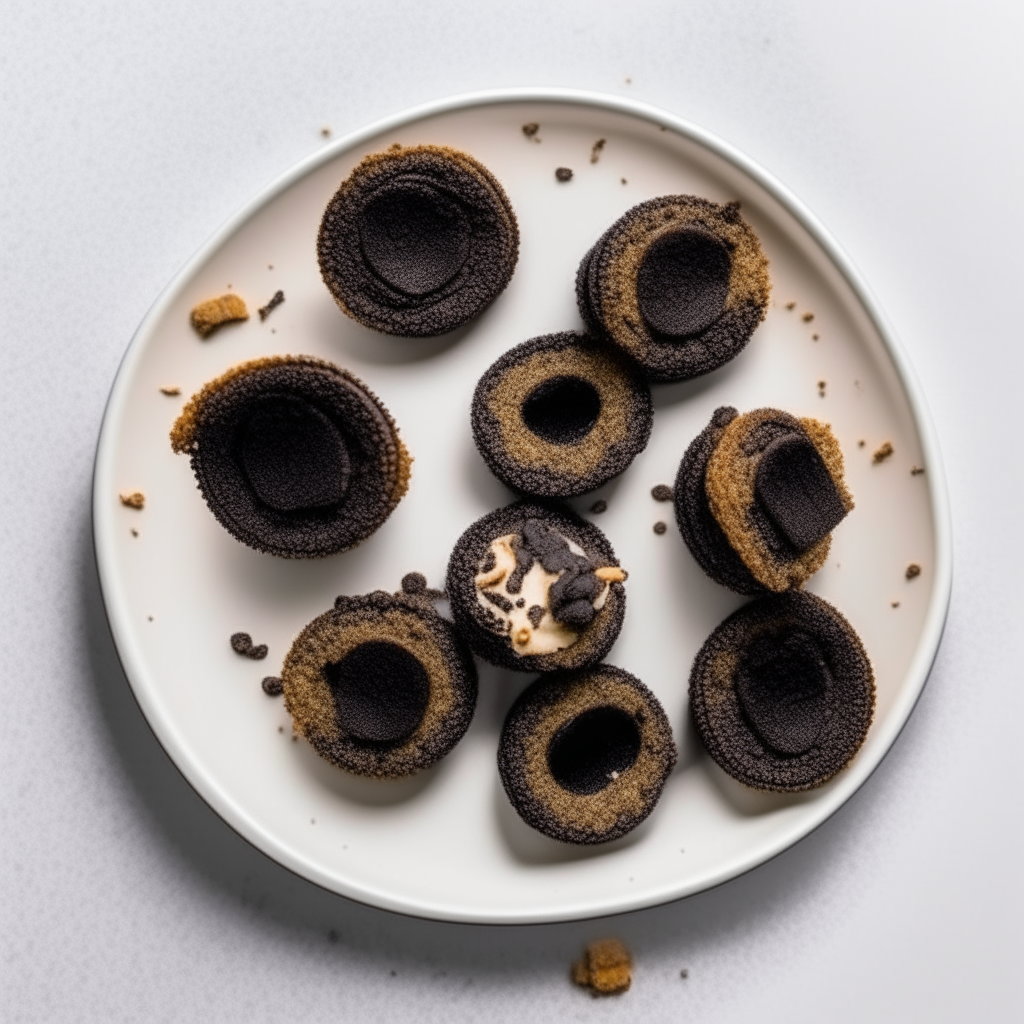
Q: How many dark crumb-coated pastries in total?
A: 9